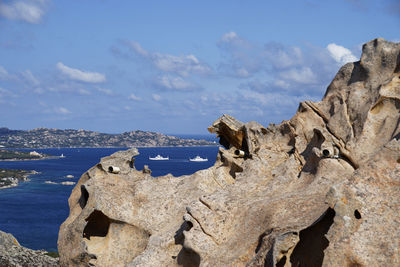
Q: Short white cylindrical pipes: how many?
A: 3